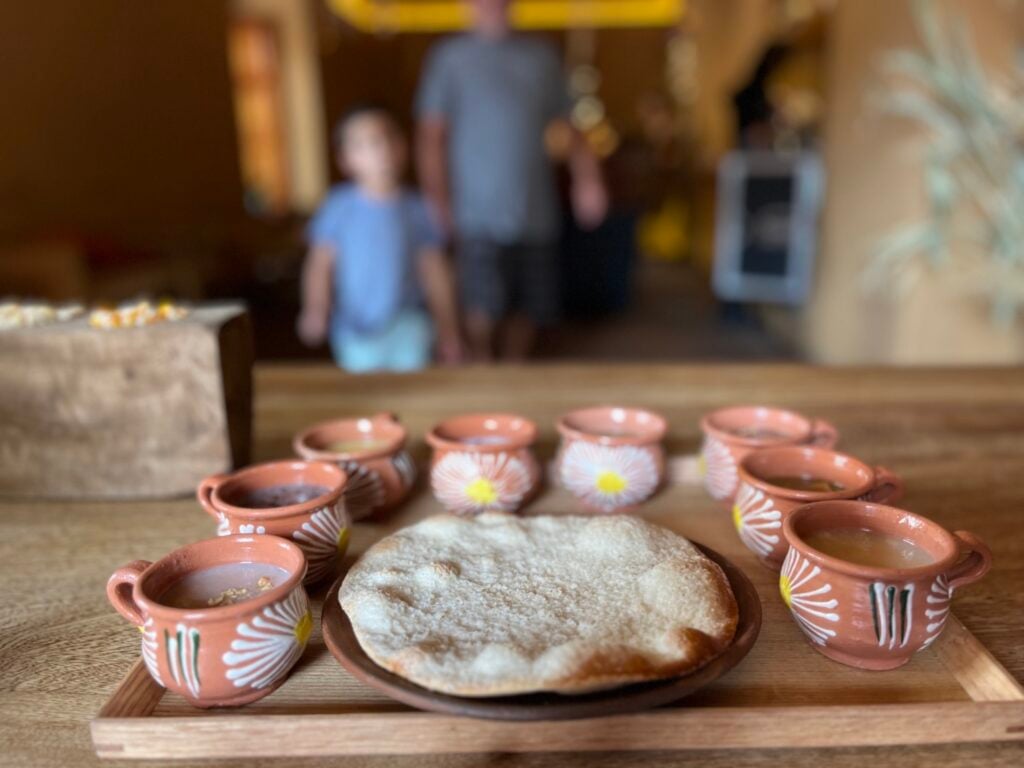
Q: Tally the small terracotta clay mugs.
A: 8